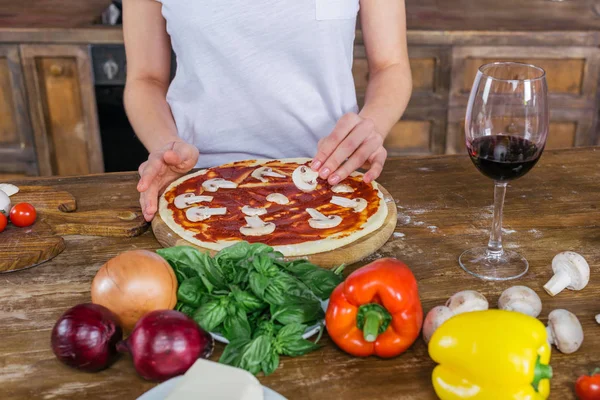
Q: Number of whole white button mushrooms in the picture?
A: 5